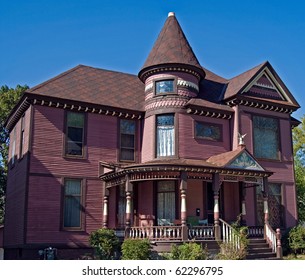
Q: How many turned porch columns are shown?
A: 6